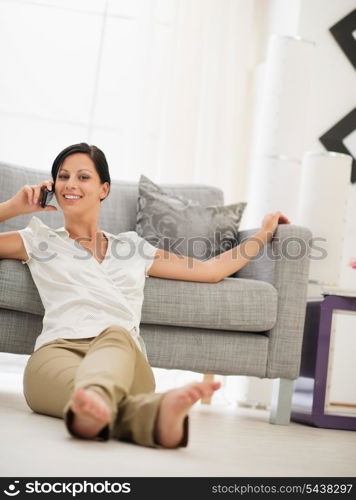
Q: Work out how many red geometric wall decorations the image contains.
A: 0